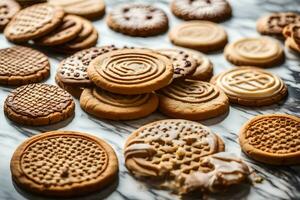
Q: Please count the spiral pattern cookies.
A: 3